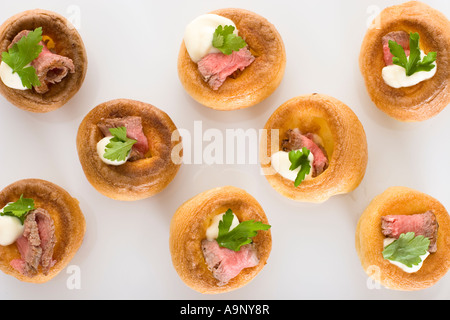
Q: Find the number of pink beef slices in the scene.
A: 8